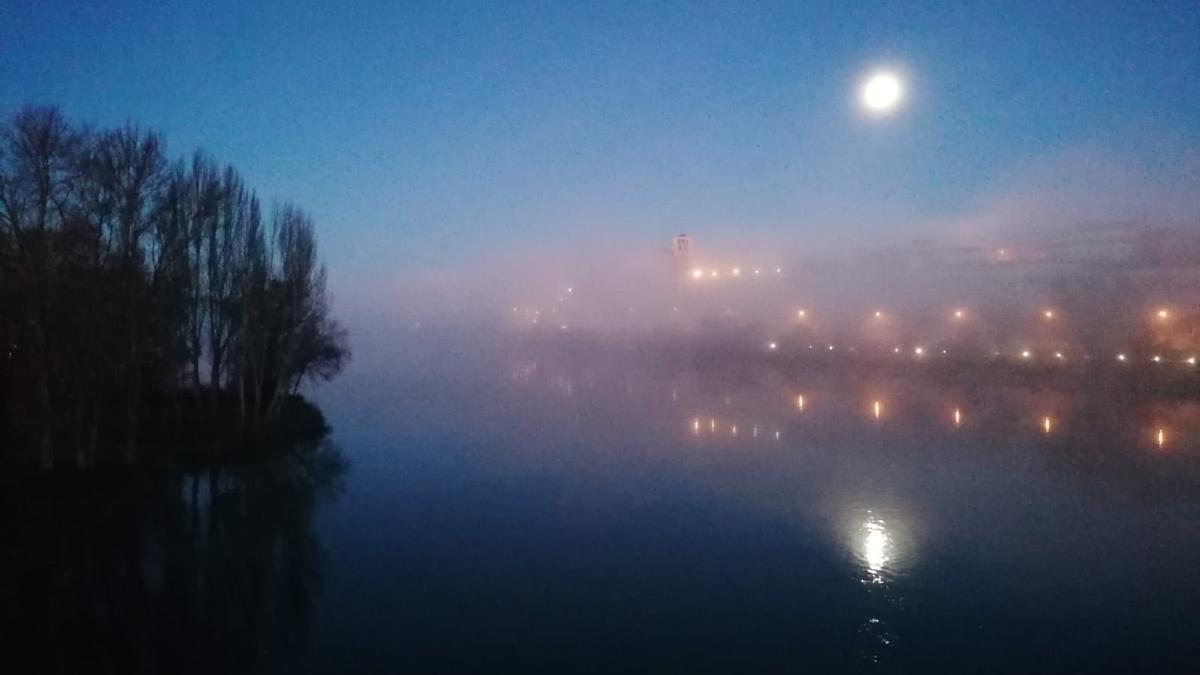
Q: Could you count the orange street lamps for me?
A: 5